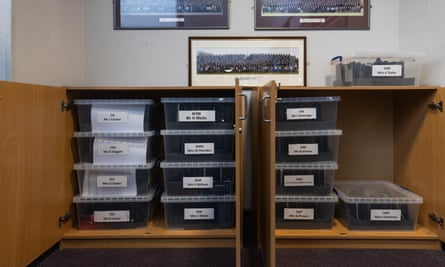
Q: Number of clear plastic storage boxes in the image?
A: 14